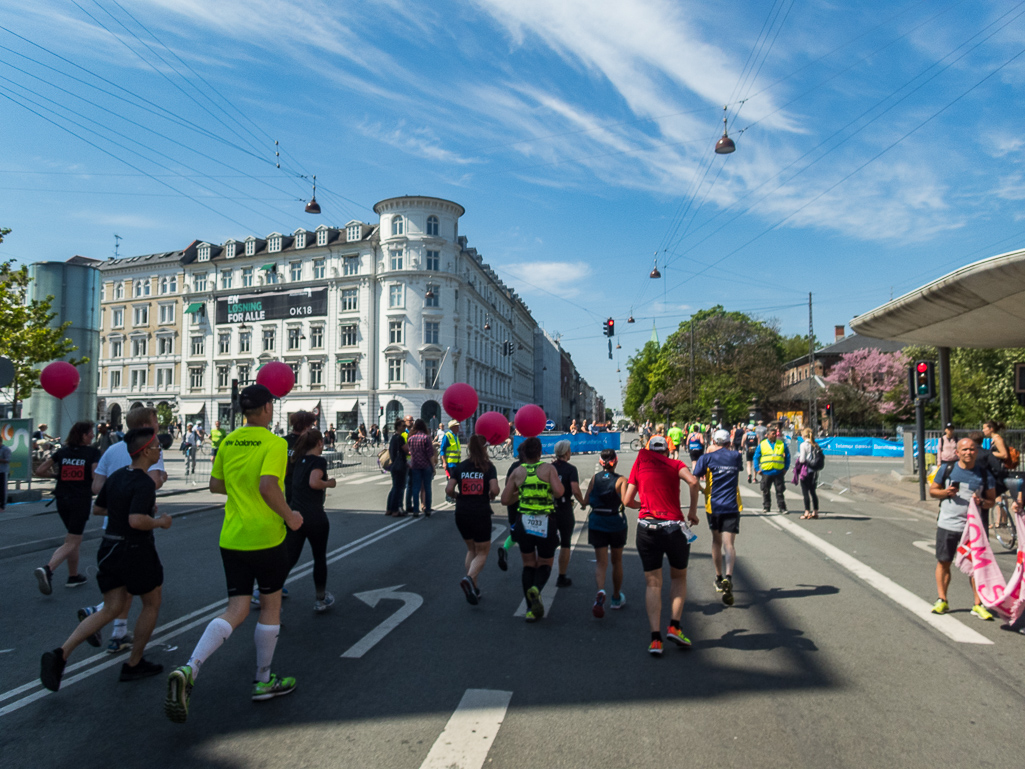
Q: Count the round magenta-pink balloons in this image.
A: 5